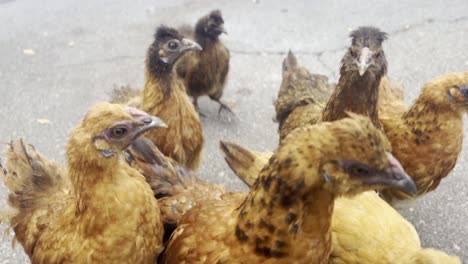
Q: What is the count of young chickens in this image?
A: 7